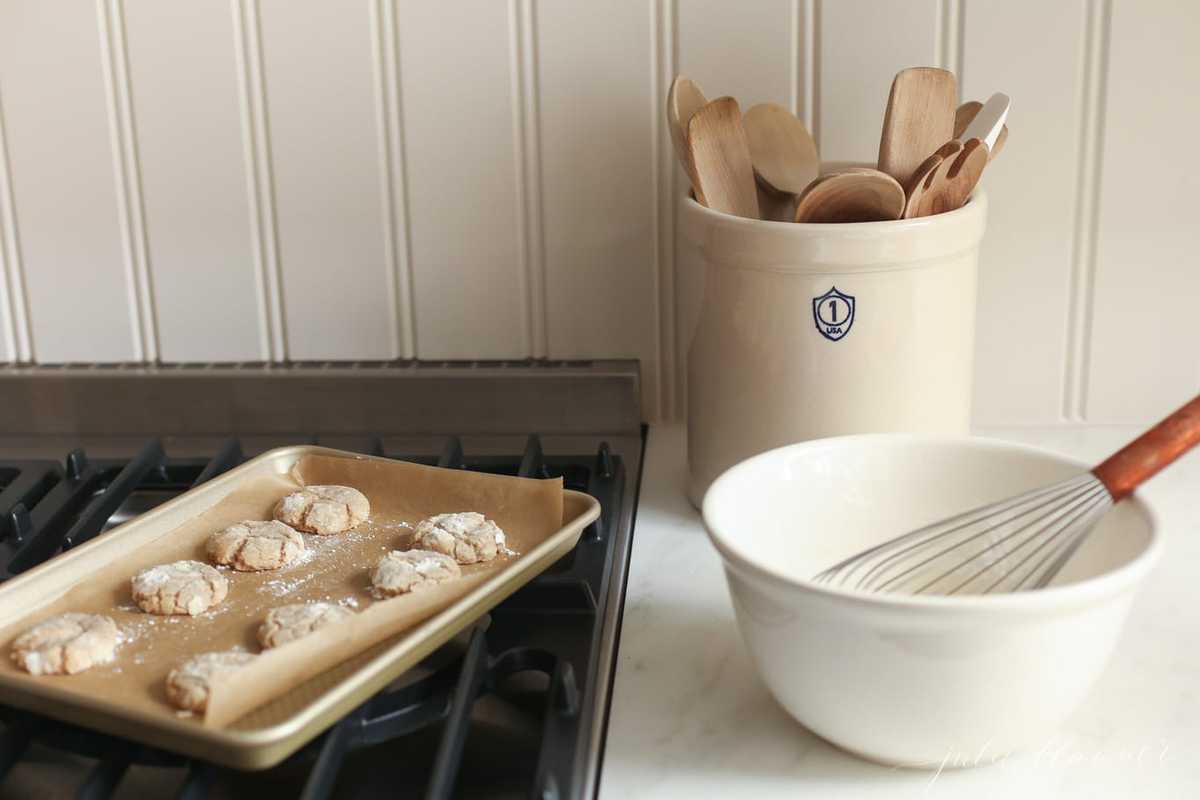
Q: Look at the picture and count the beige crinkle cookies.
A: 8